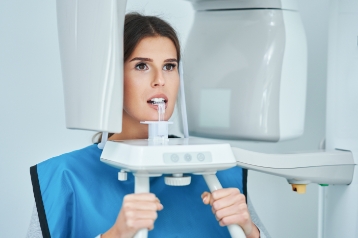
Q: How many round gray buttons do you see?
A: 3